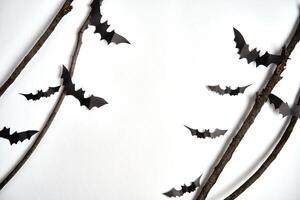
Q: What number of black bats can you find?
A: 9